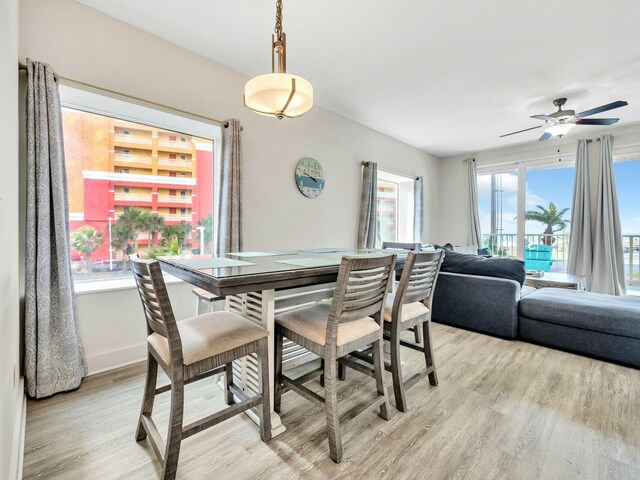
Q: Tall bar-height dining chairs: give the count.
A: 4